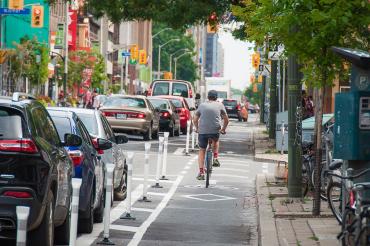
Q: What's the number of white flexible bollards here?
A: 10